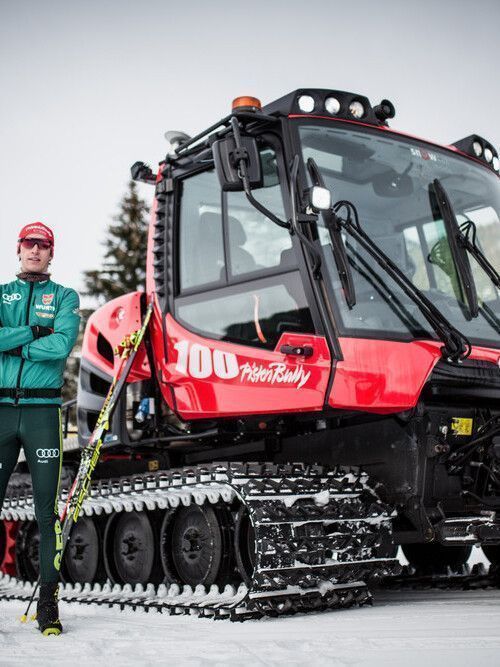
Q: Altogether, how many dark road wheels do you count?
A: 5